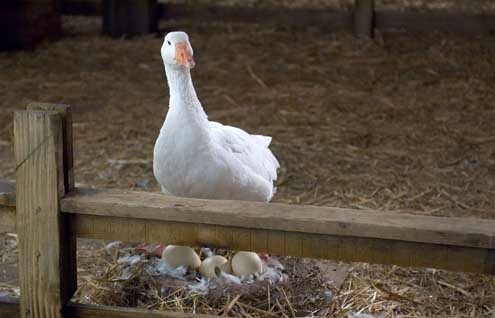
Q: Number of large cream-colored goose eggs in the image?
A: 3